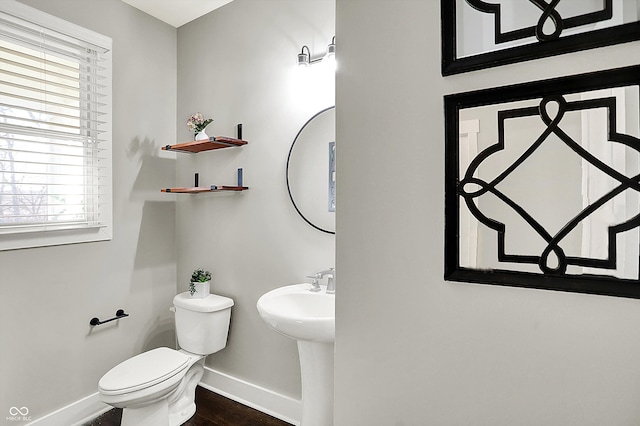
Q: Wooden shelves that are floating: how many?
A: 2